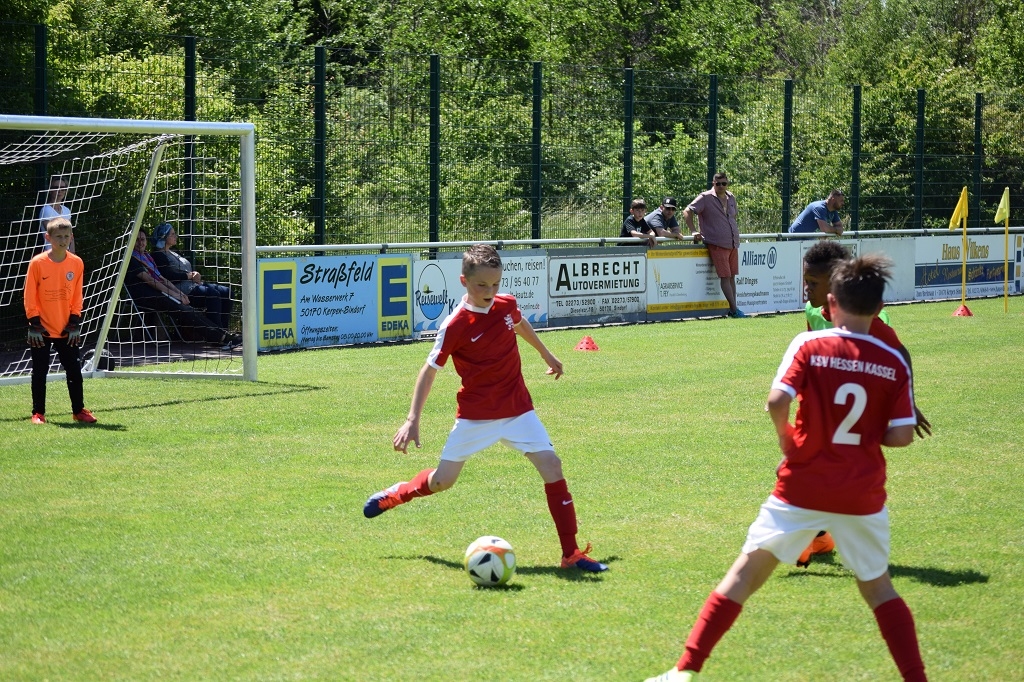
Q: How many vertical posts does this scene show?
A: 11